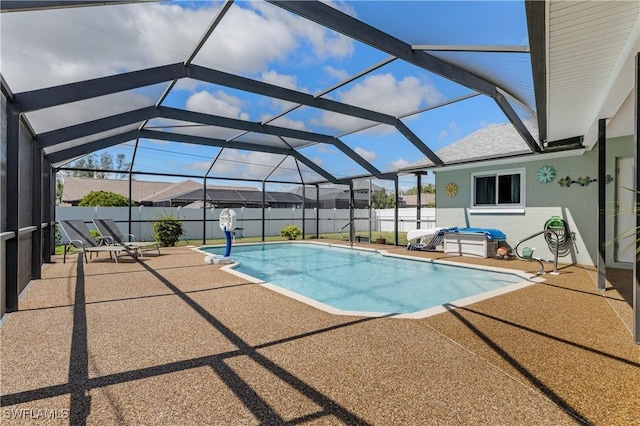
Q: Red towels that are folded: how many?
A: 0